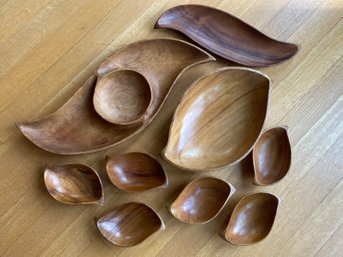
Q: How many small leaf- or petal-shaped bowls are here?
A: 6